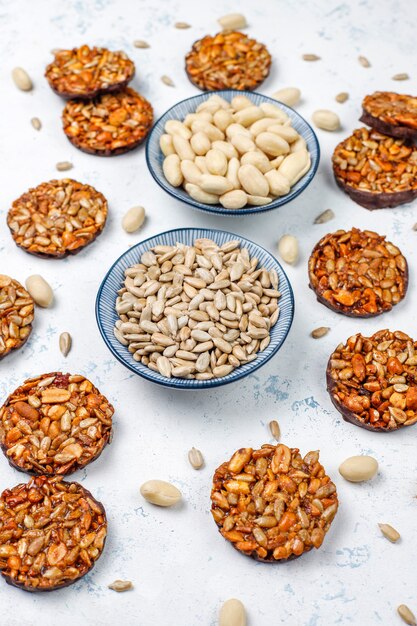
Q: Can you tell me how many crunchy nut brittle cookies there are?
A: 12